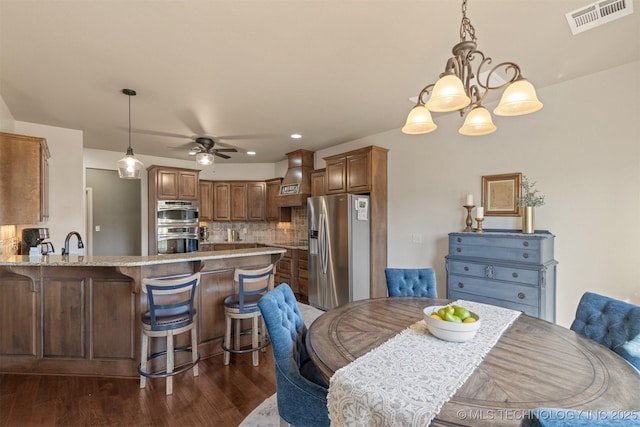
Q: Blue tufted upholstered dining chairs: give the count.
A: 4